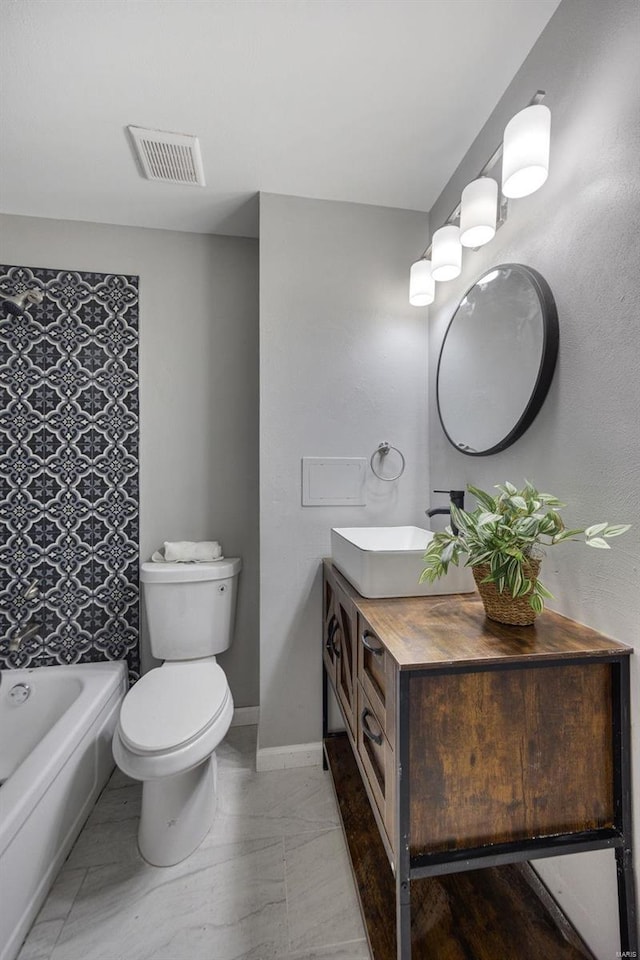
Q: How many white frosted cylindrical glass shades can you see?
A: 4